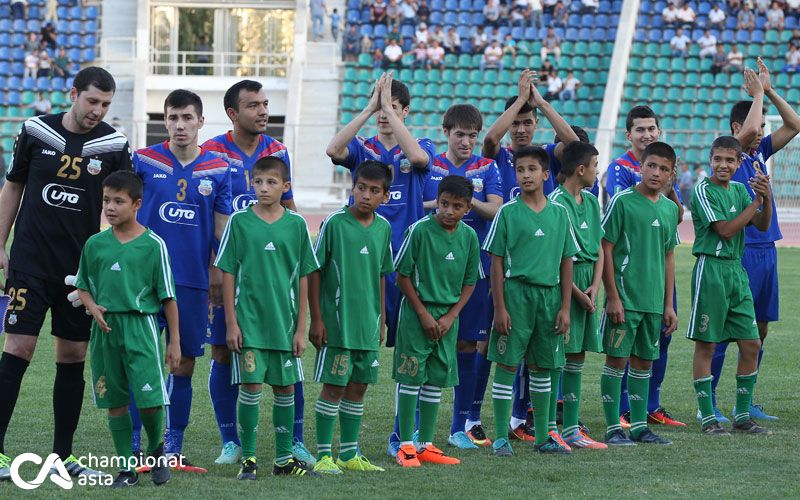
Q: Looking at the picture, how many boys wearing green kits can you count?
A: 8